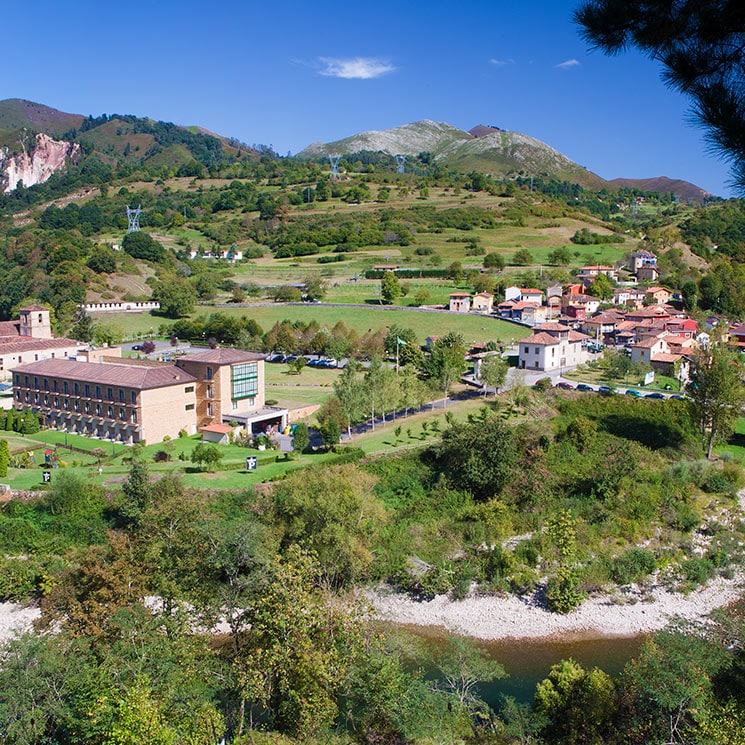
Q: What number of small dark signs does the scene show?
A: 2